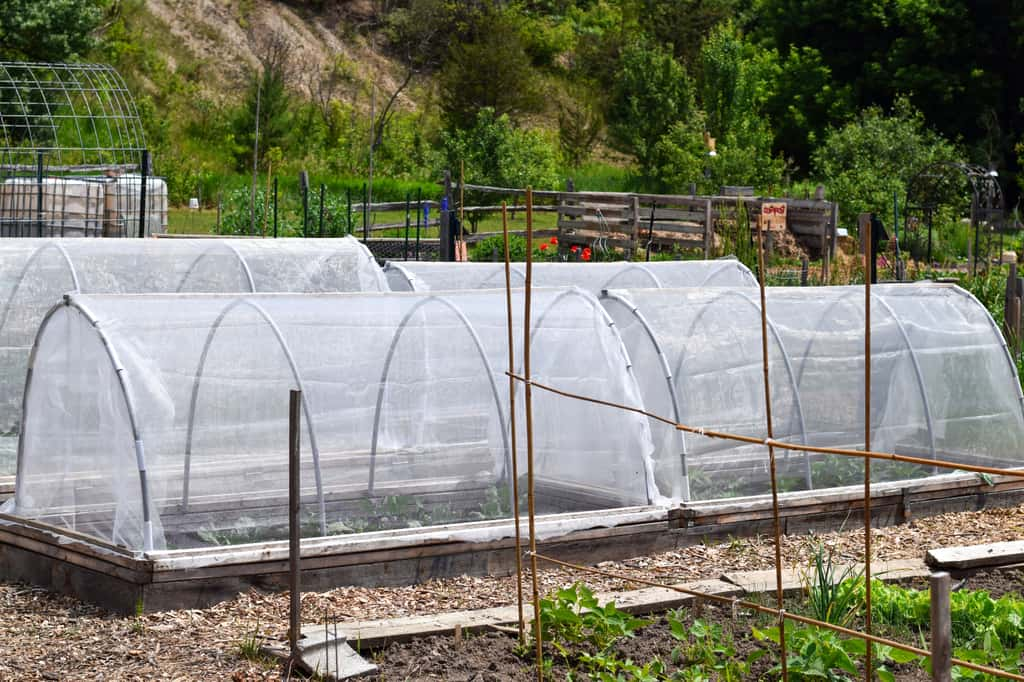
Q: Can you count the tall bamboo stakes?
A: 4